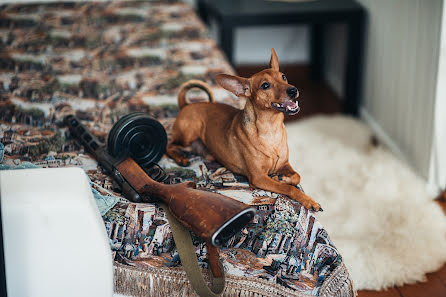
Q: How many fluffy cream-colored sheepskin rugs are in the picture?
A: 1